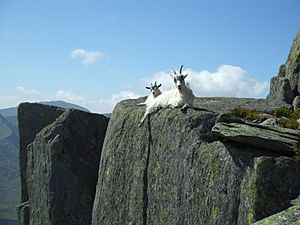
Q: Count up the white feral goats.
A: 2